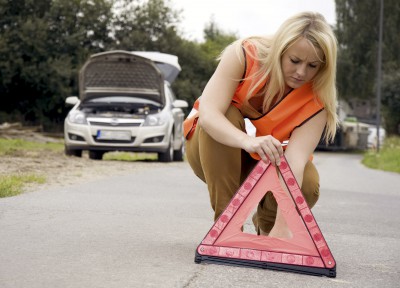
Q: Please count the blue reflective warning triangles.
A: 0